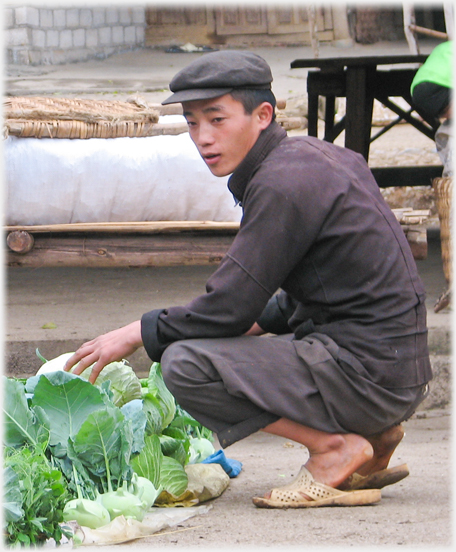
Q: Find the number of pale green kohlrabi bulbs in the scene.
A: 4